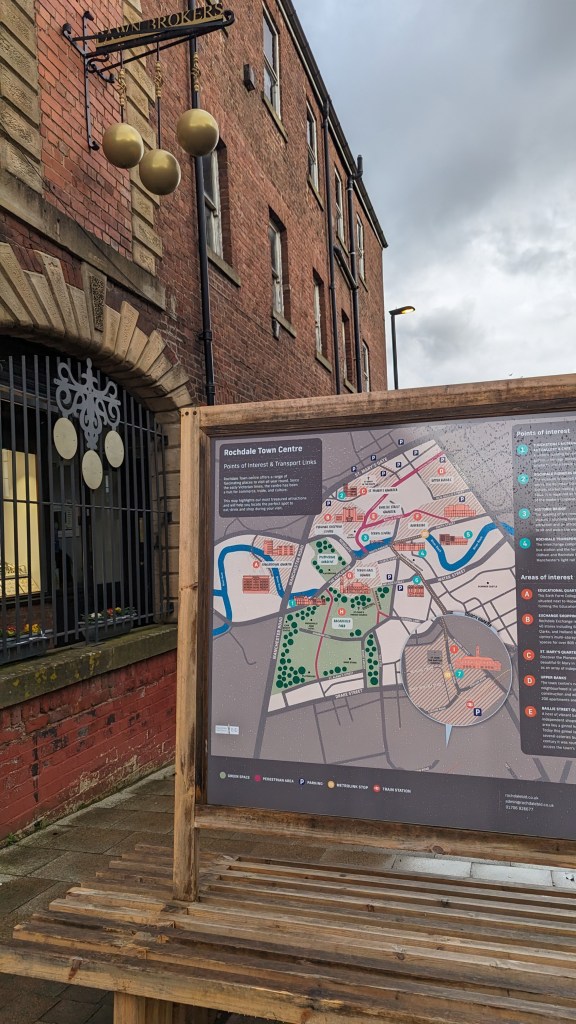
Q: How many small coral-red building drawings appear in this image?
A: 11